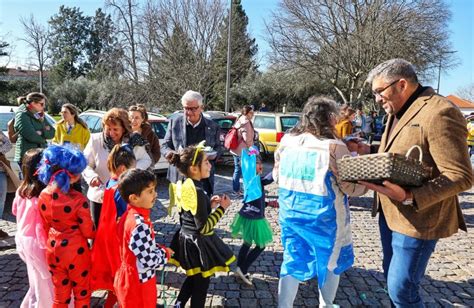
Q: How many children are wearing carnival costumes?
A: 6